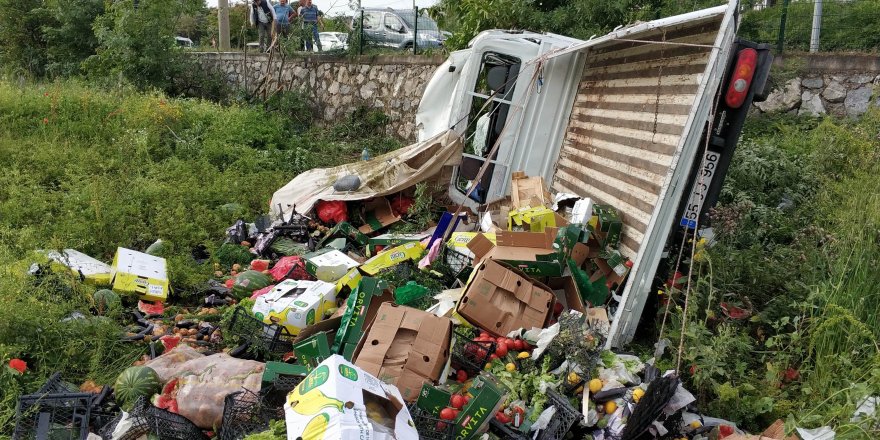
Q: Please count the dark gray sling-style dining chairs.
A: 0